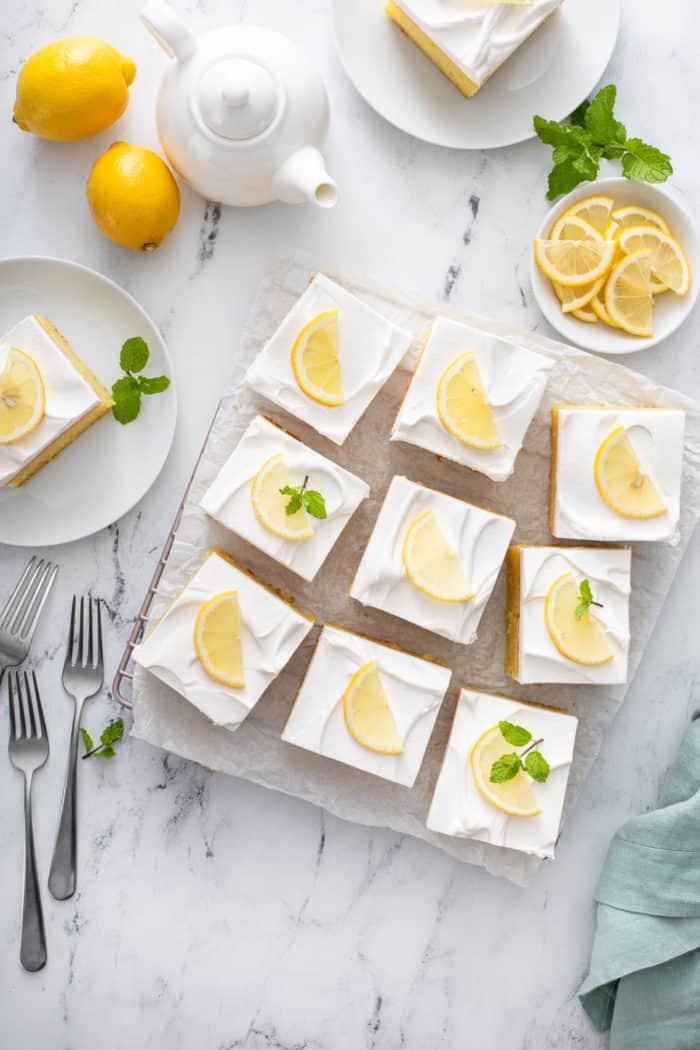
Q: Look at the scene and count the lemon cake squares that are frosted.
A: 11